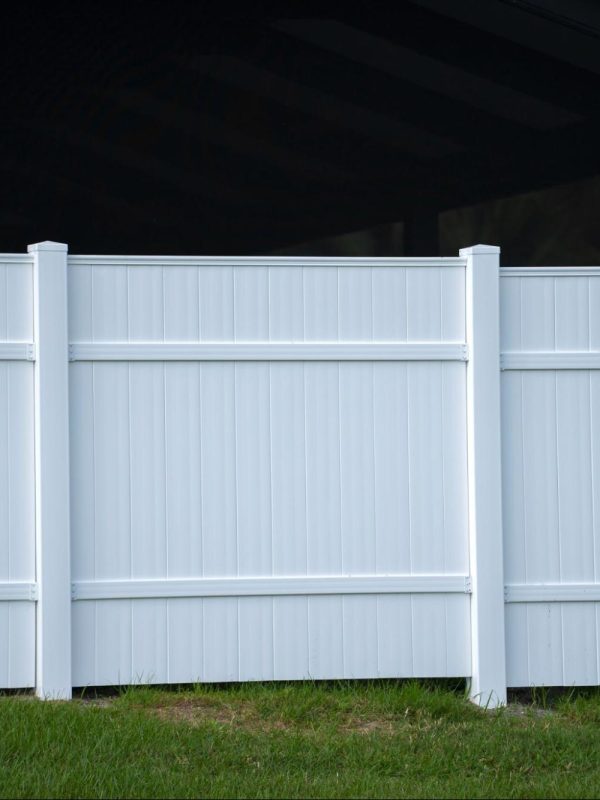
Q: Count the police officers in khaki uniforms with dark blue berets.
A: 0